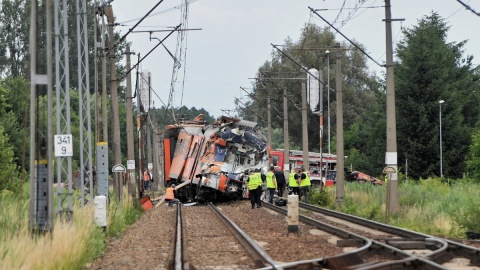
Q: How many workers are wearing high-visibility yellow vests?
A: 5